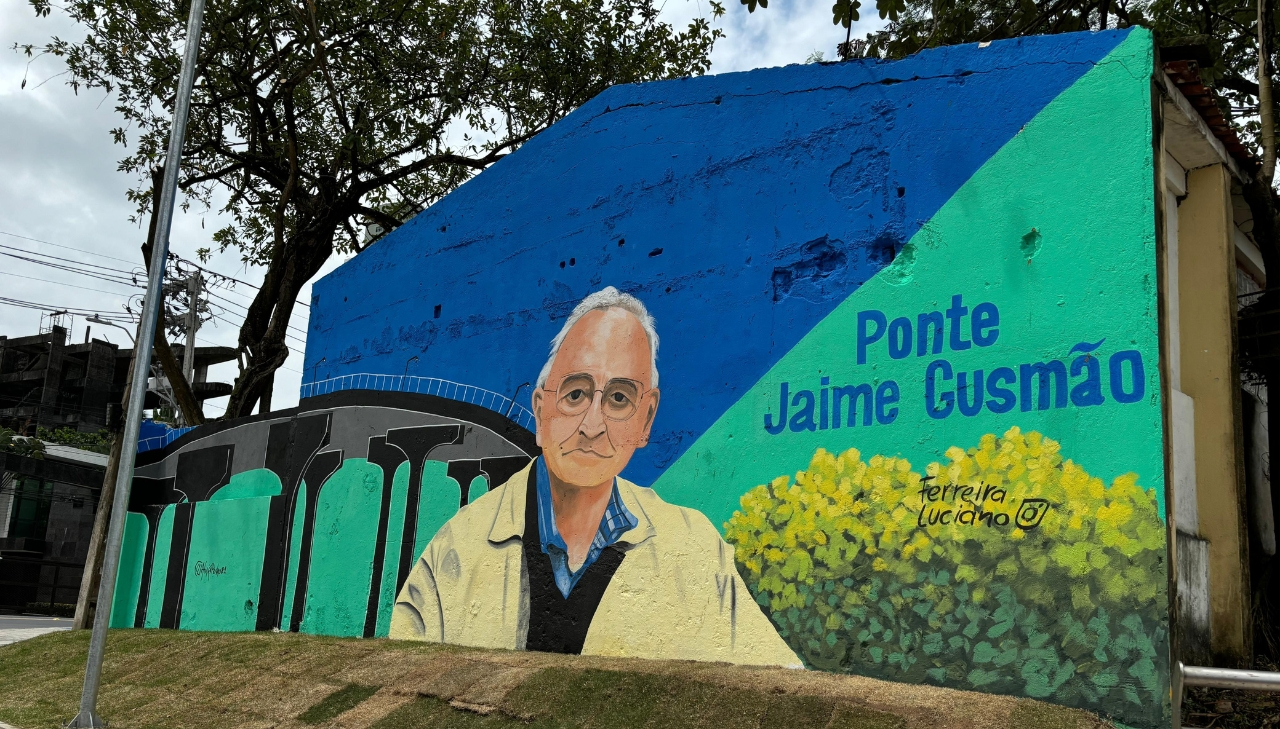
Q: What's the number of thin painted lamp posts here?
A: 3